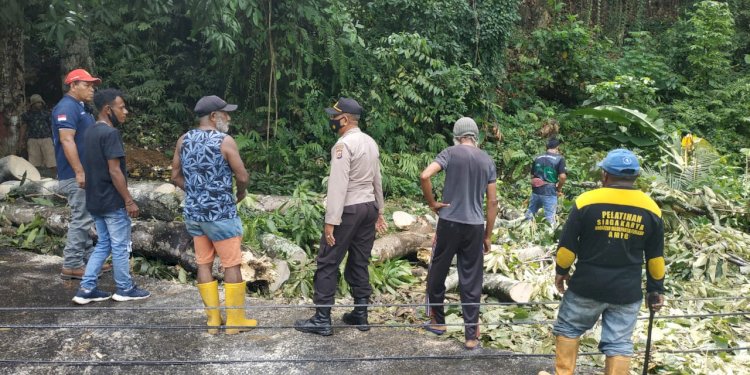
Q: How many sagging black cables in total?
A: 3